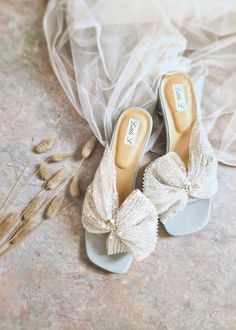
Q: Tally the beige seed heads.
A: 10